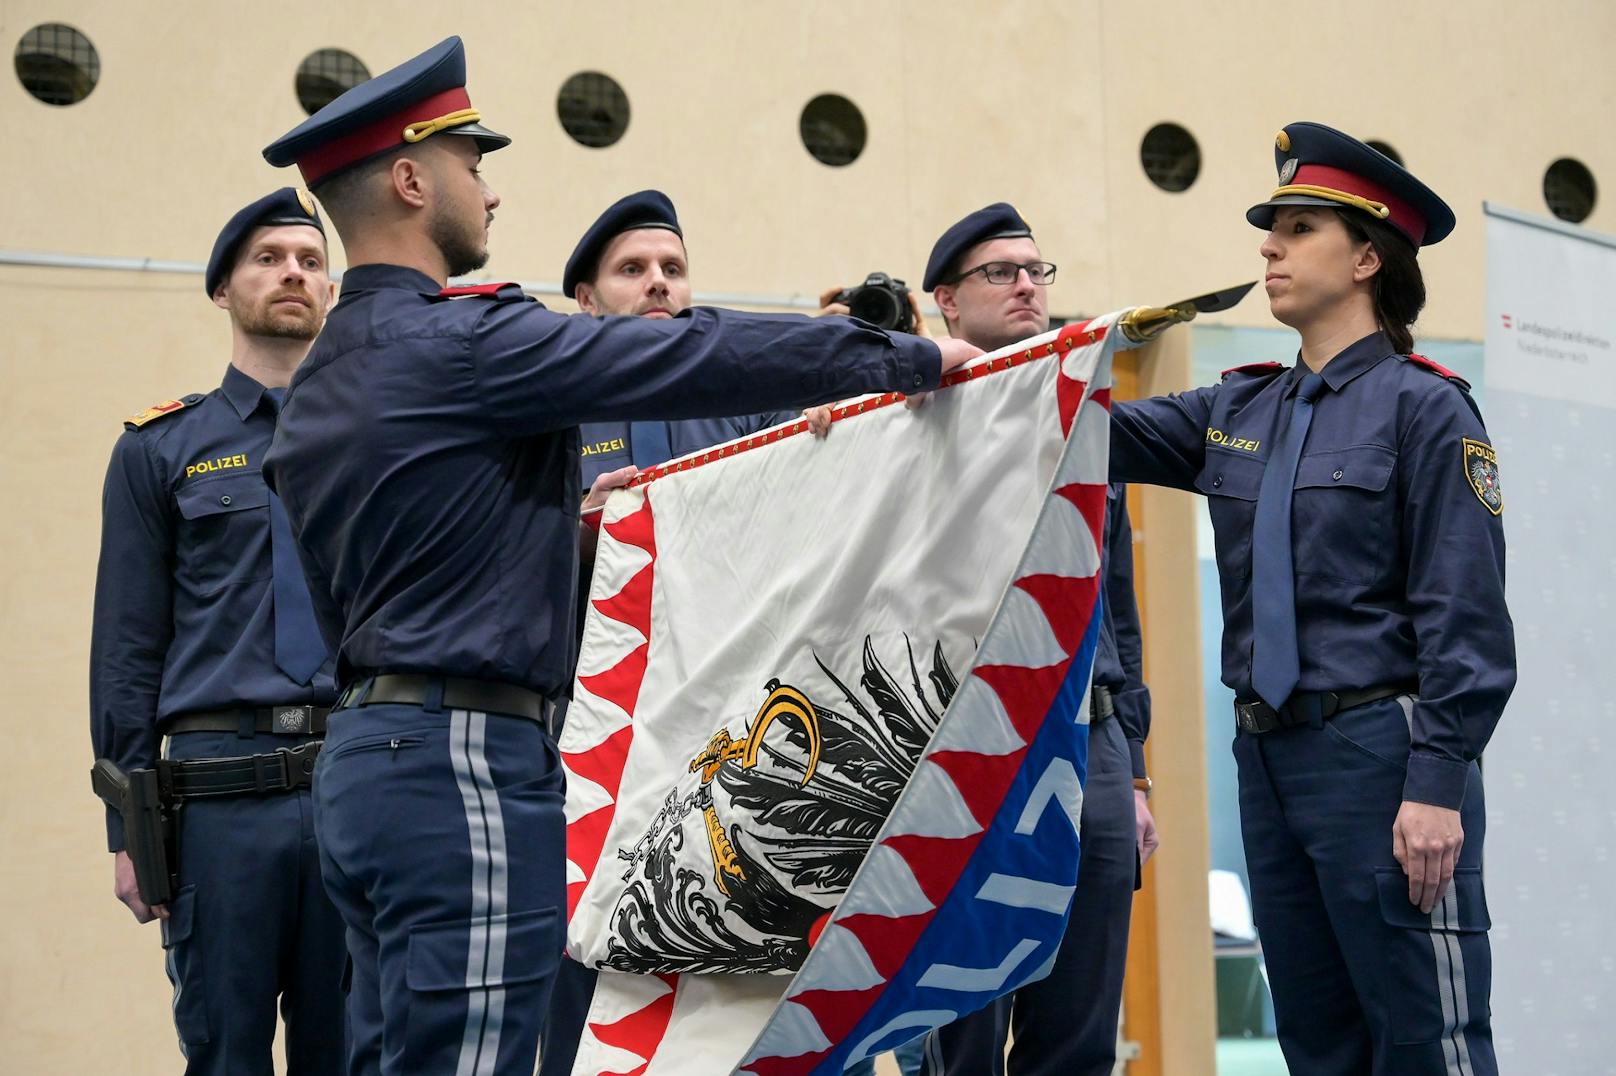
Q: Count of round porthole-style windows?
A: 7